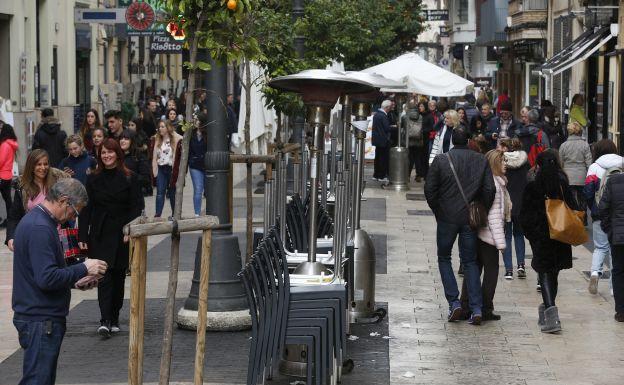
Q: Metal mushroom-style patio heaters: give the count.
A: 3